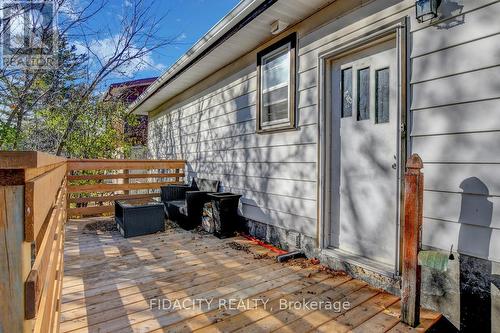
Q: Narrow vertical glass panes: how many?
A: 3